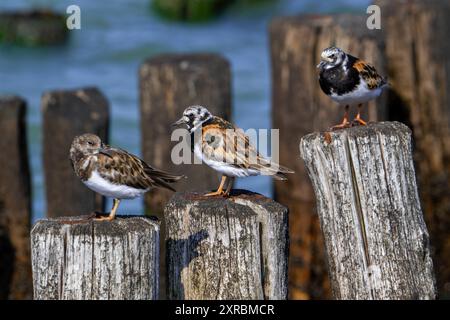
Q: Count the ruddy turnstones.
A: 3